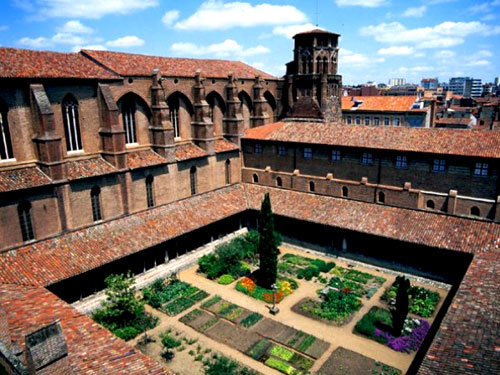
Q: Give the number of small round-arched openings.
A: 7